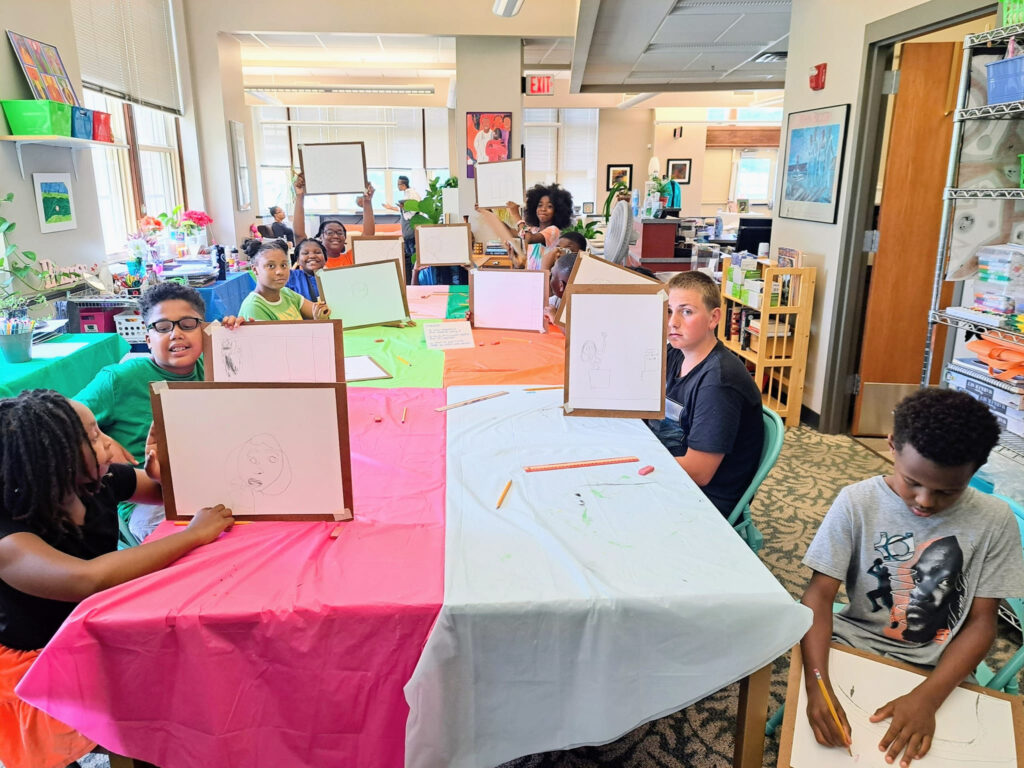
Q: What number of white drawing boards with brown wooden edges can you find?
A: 12